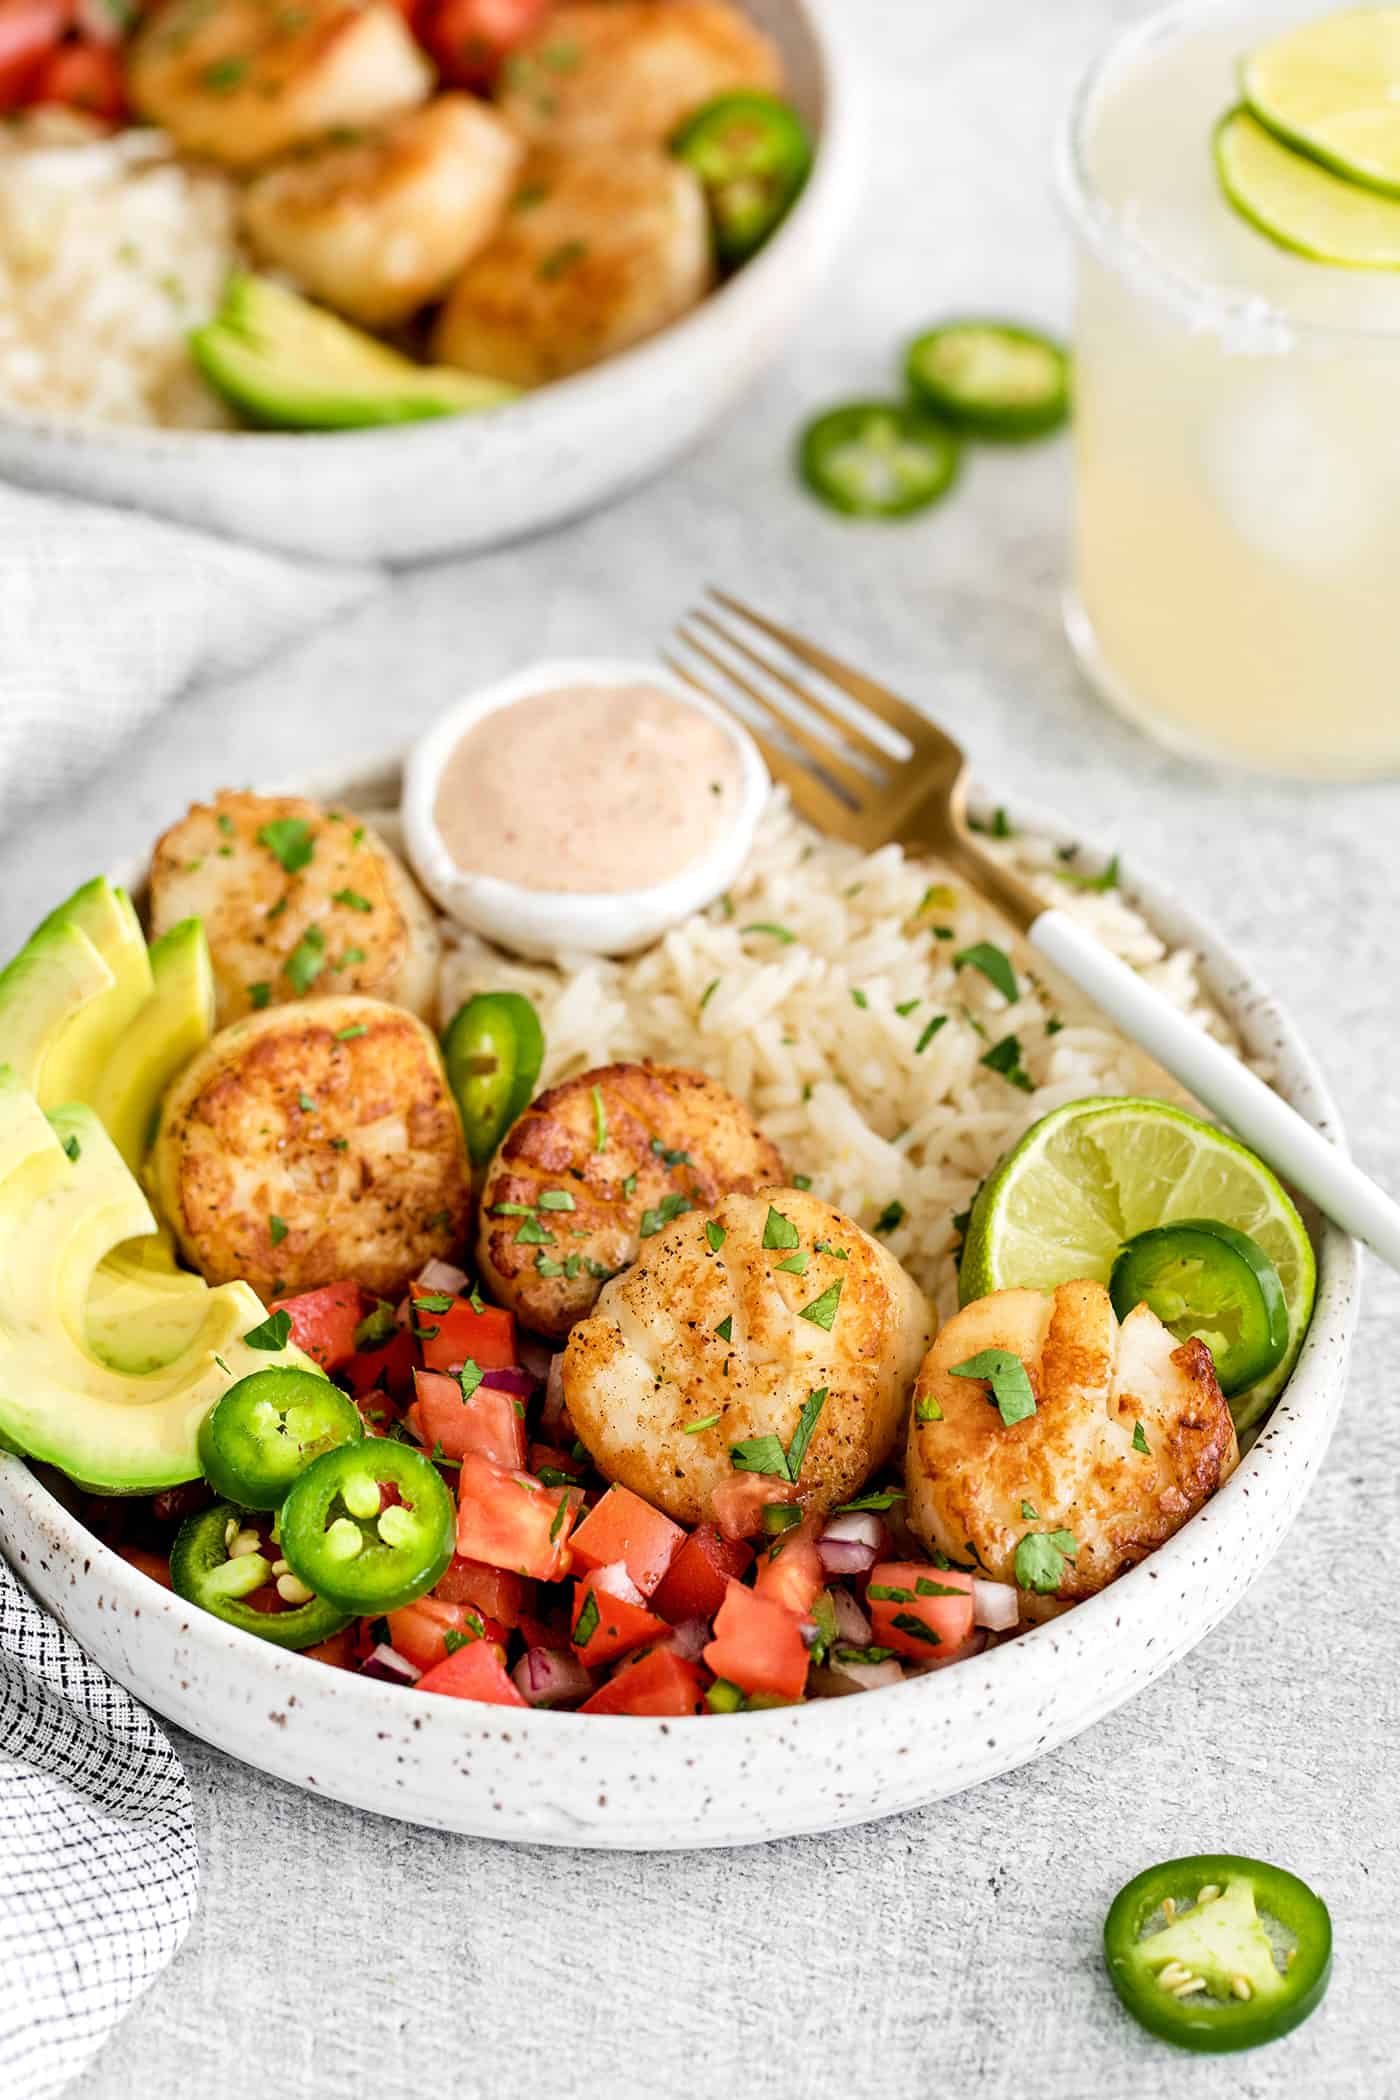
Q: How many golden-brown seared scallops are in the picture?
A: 9